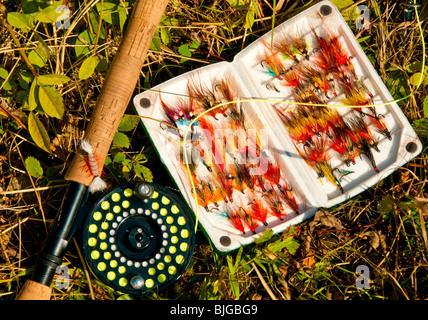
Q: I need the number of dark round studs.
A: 4